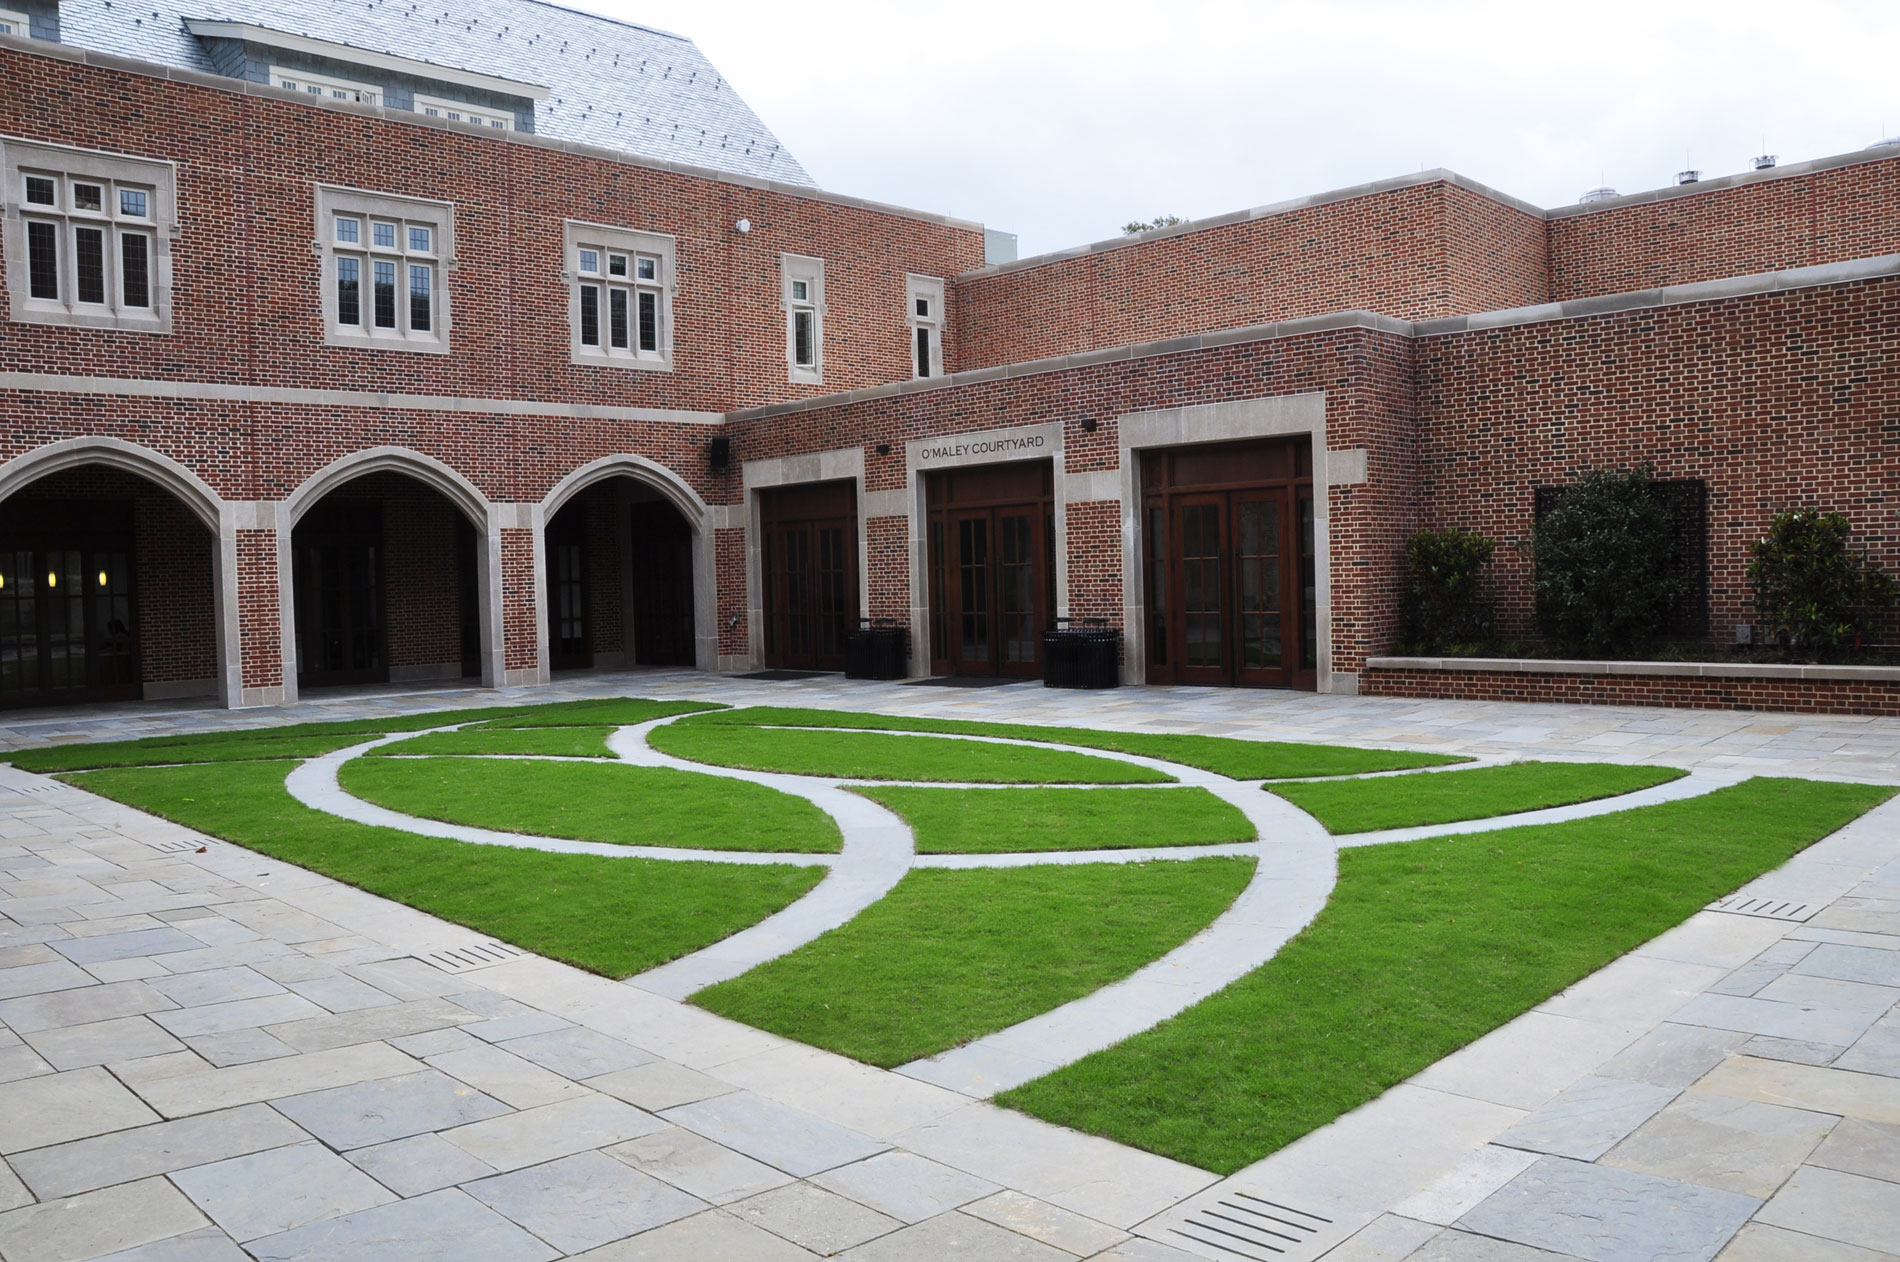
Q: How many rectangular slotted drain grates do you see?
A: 5